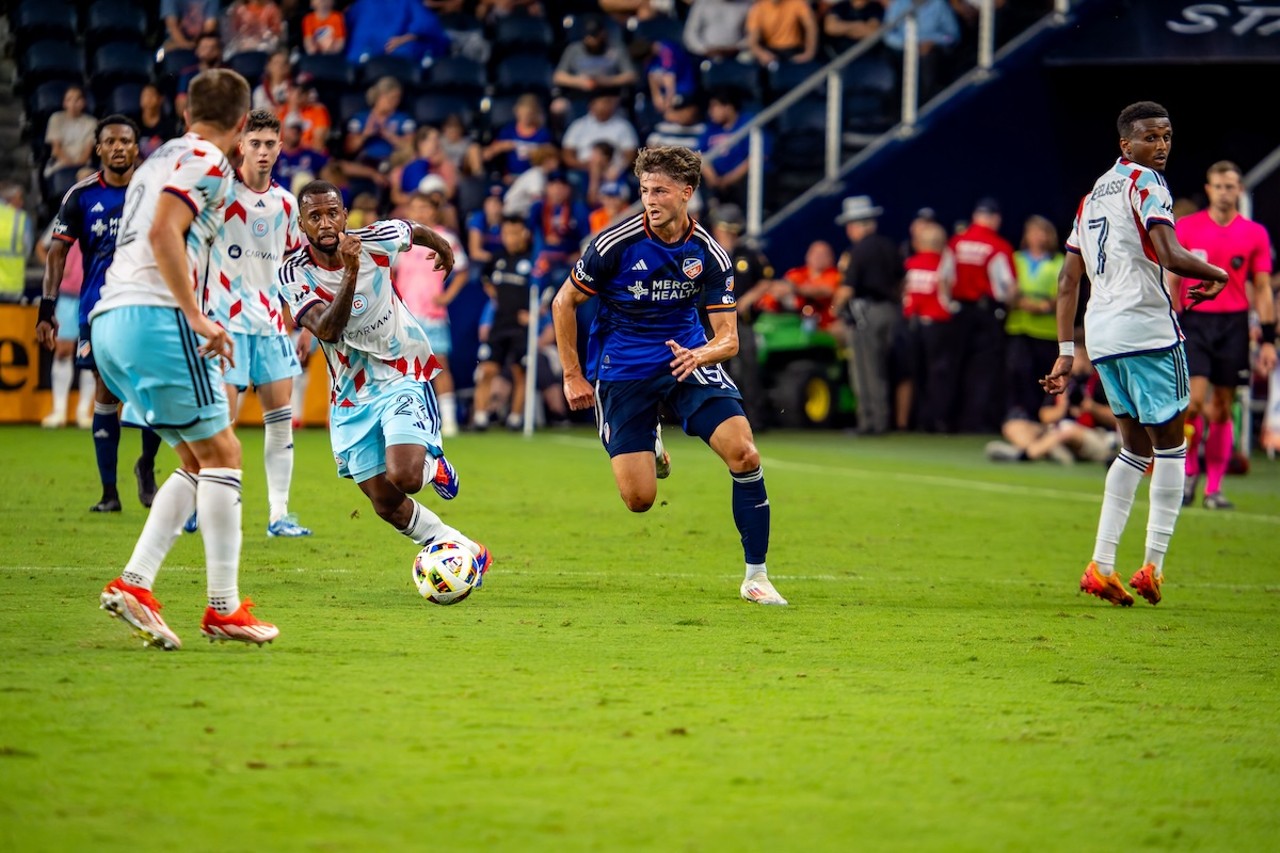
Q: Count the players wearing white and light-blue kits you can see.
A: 4